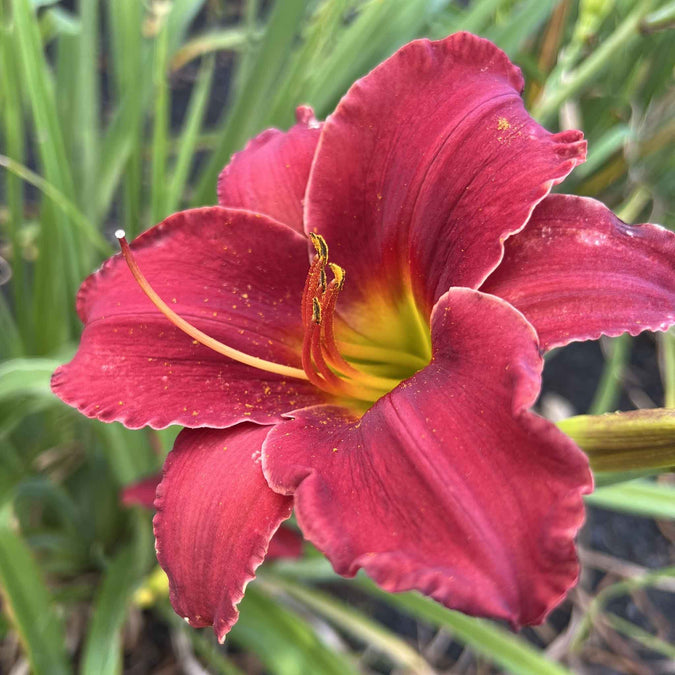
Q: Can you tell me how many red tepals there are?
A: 6